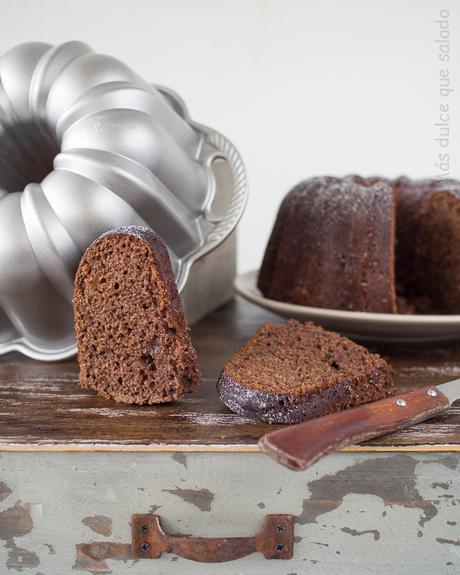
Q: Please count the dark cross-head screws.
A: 4